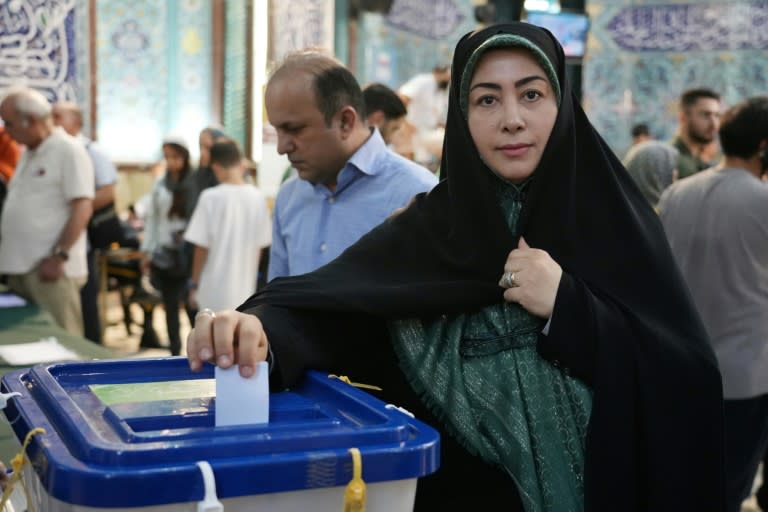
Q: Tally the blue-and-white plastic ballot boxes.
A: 1